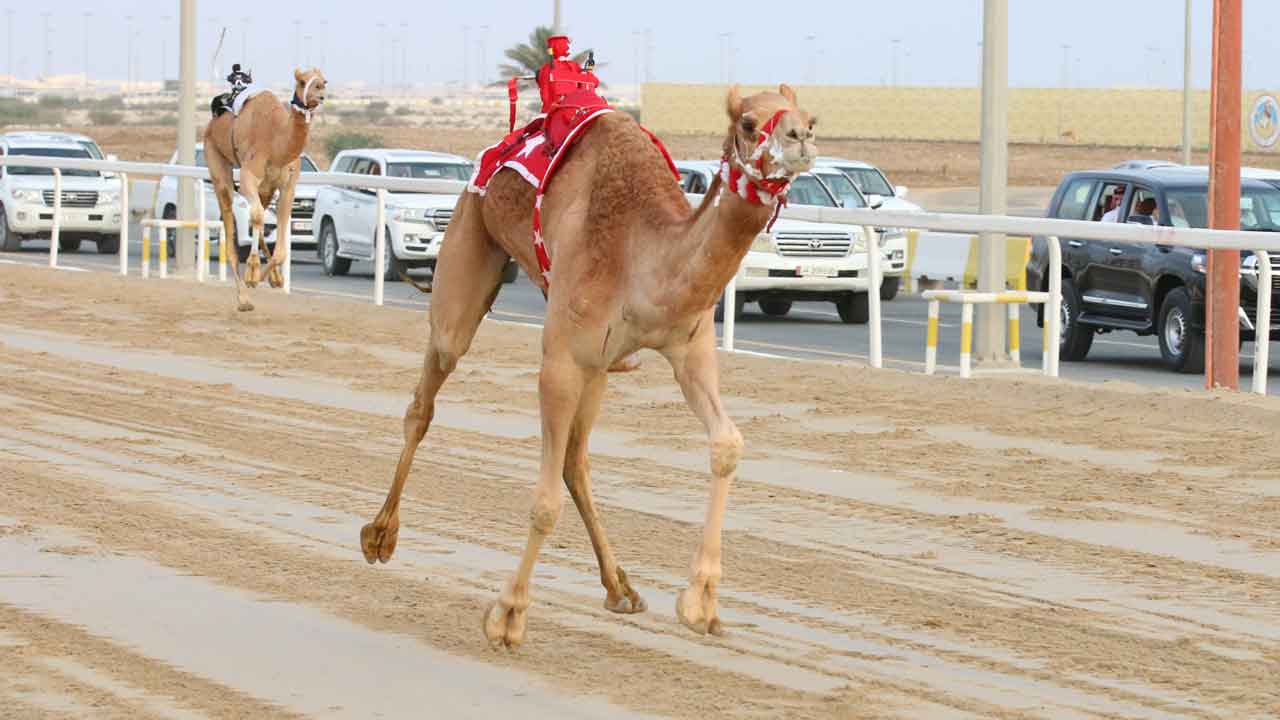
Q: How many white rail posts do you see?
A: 9